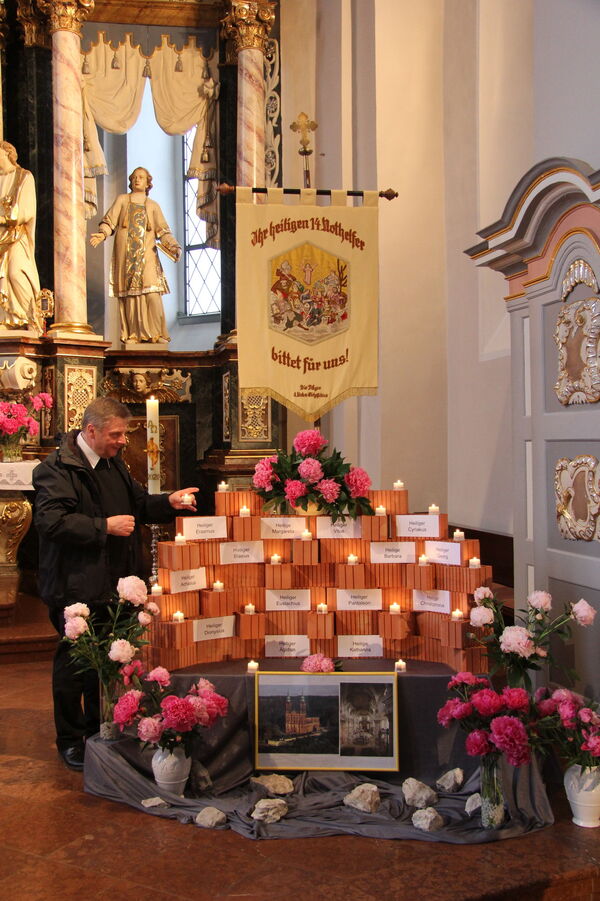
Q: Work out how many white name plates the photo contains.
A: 14